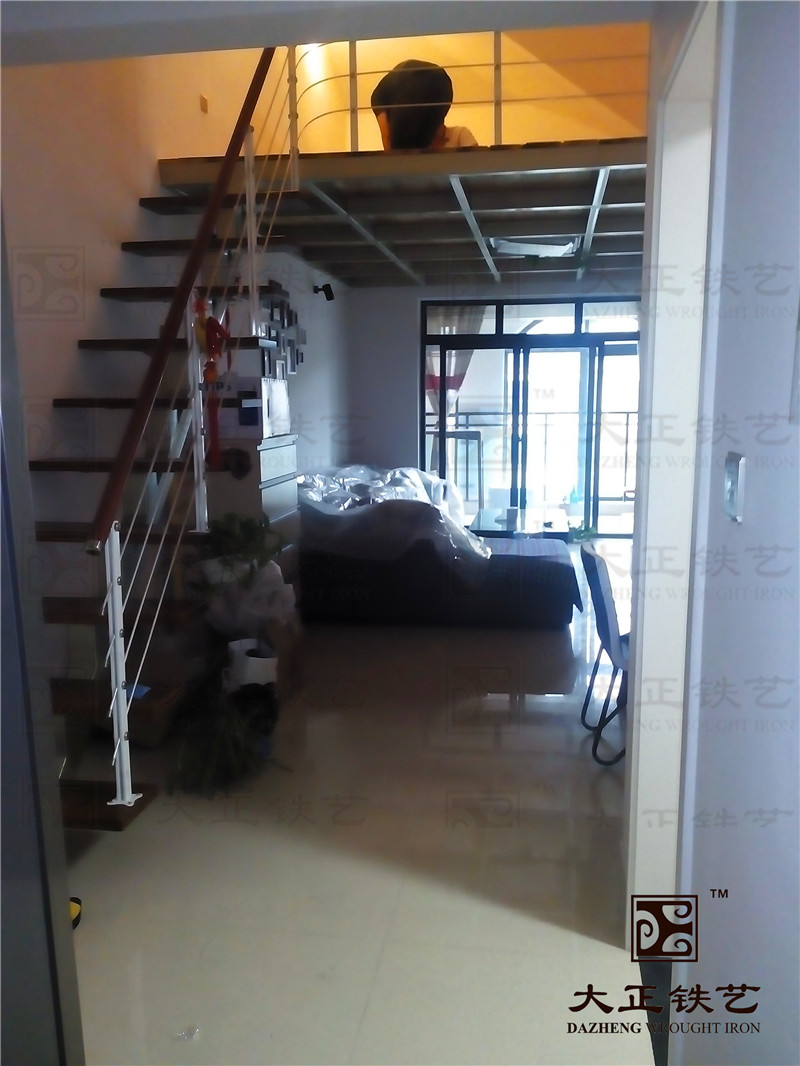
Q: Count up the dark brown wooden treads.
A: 10